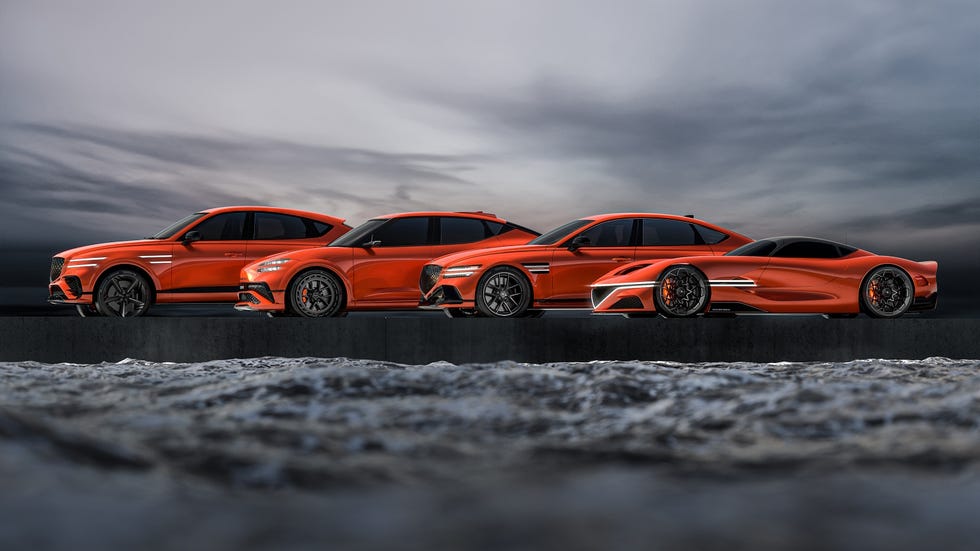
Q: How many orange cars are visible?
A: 4